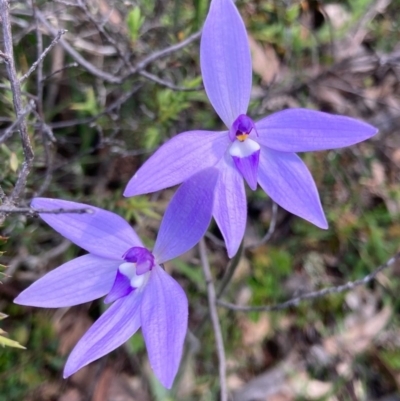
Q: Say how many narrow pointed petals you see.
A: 10